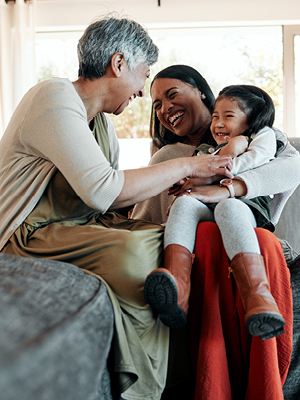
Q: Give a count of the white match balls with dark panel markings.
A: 0